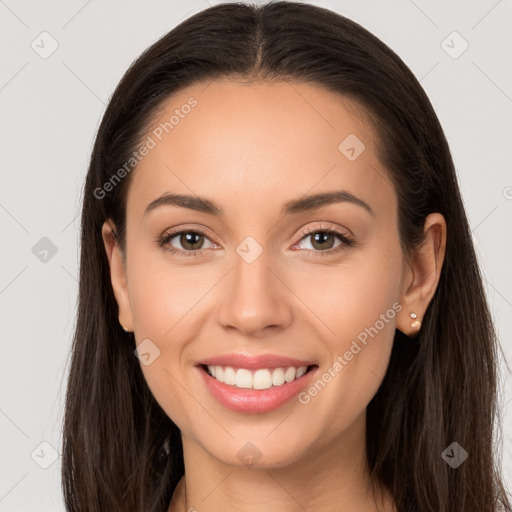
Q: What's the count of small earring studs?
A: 2